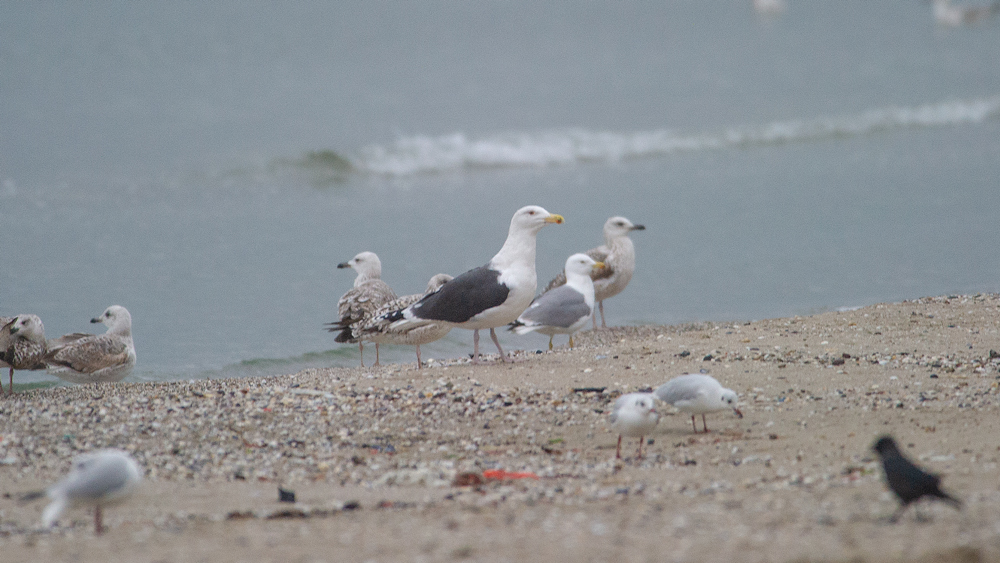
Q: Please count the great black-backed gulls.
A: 1